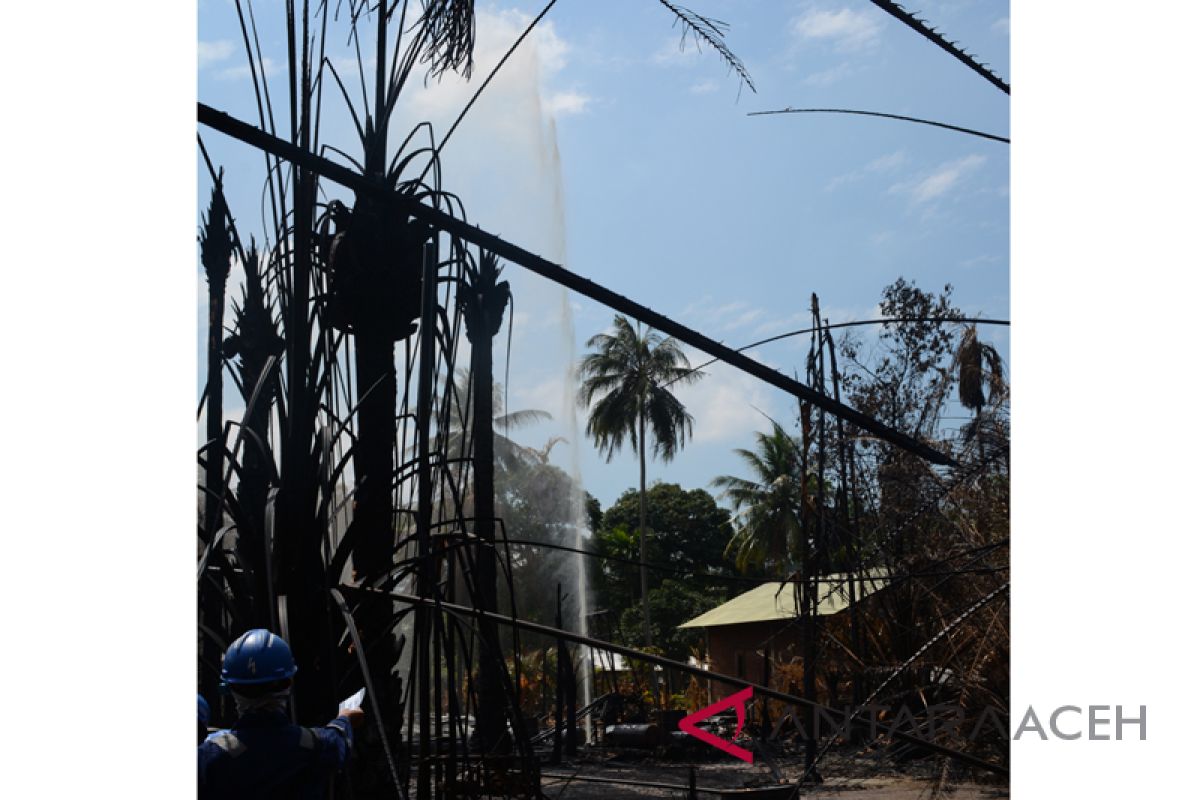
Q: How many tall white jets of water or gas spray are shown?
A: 1